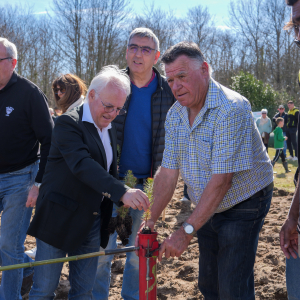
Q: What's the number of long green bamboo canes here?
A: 1